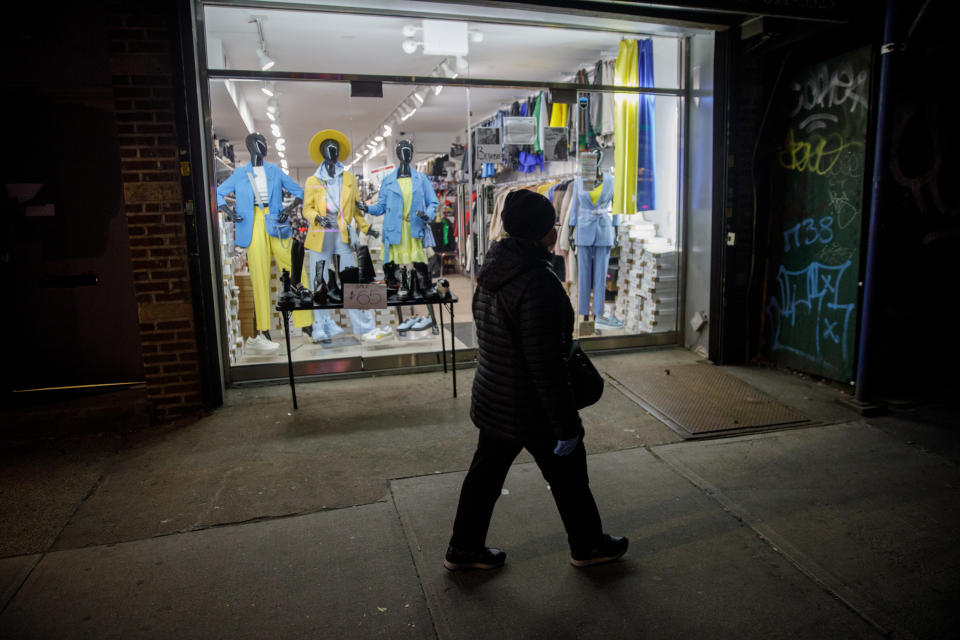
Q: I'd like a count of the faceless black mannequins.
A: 4